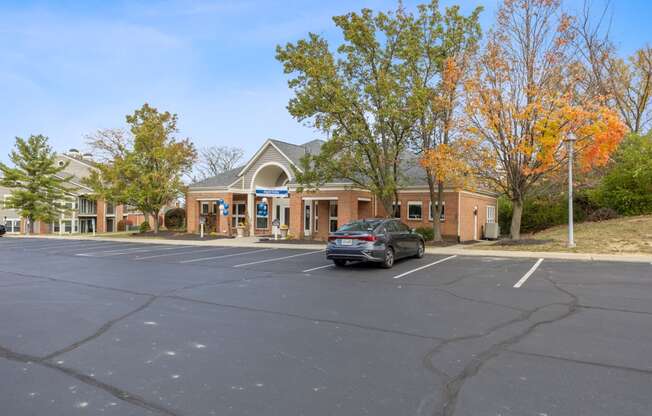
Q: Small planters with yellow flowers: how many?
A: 2